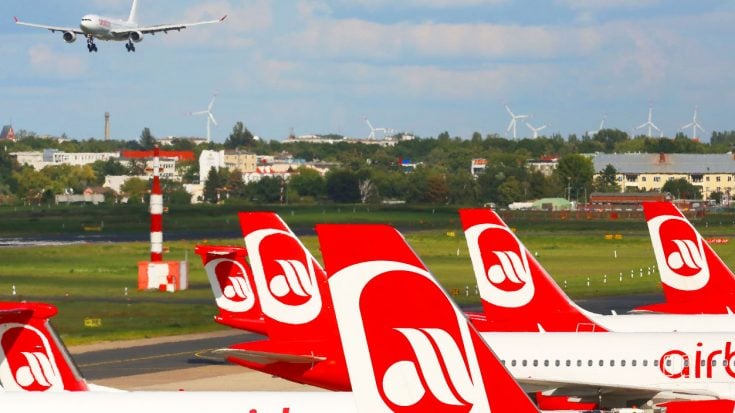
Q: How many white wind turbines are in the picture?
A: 7